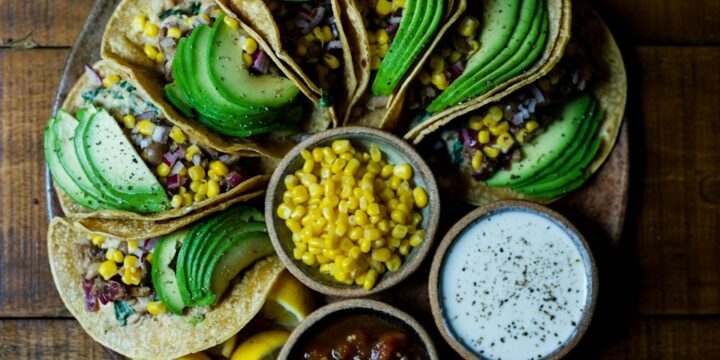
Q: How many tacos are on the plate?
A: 7